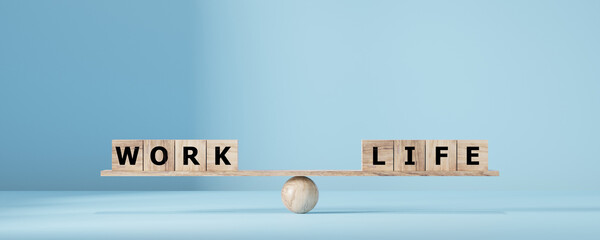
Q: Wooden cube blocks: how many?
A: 8